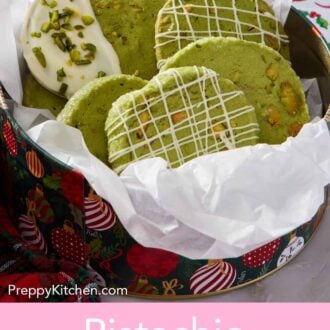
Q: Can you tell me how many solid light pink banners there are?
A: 1